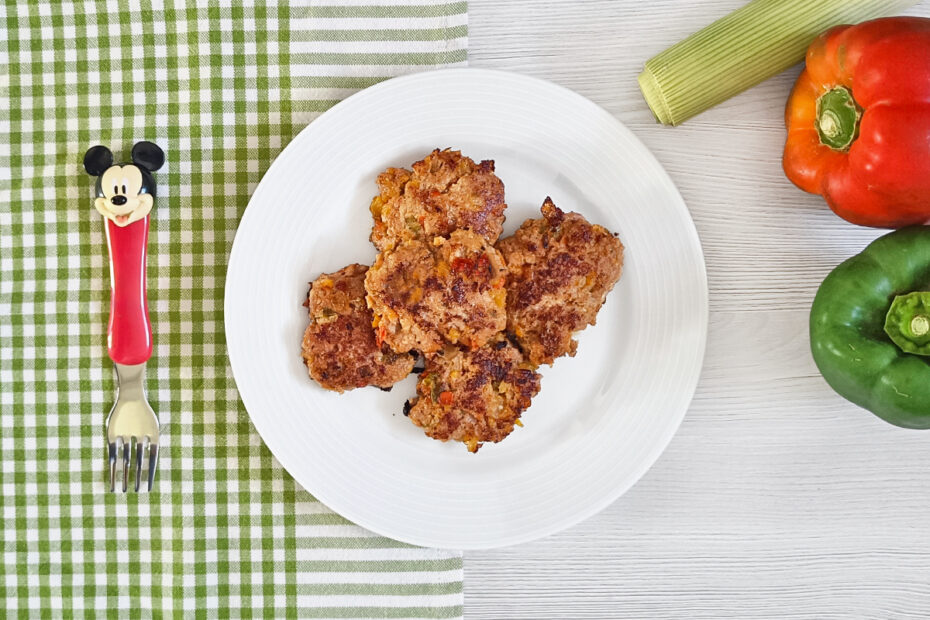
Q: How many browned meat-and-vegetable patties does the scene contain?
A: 5